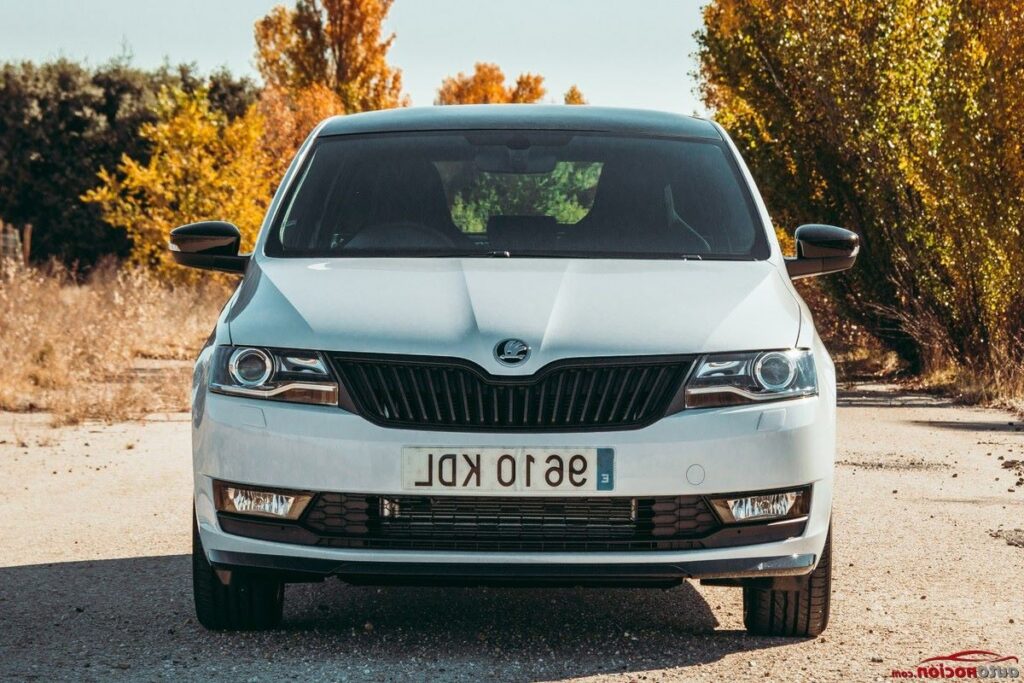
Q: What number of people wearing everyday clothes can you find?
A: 0